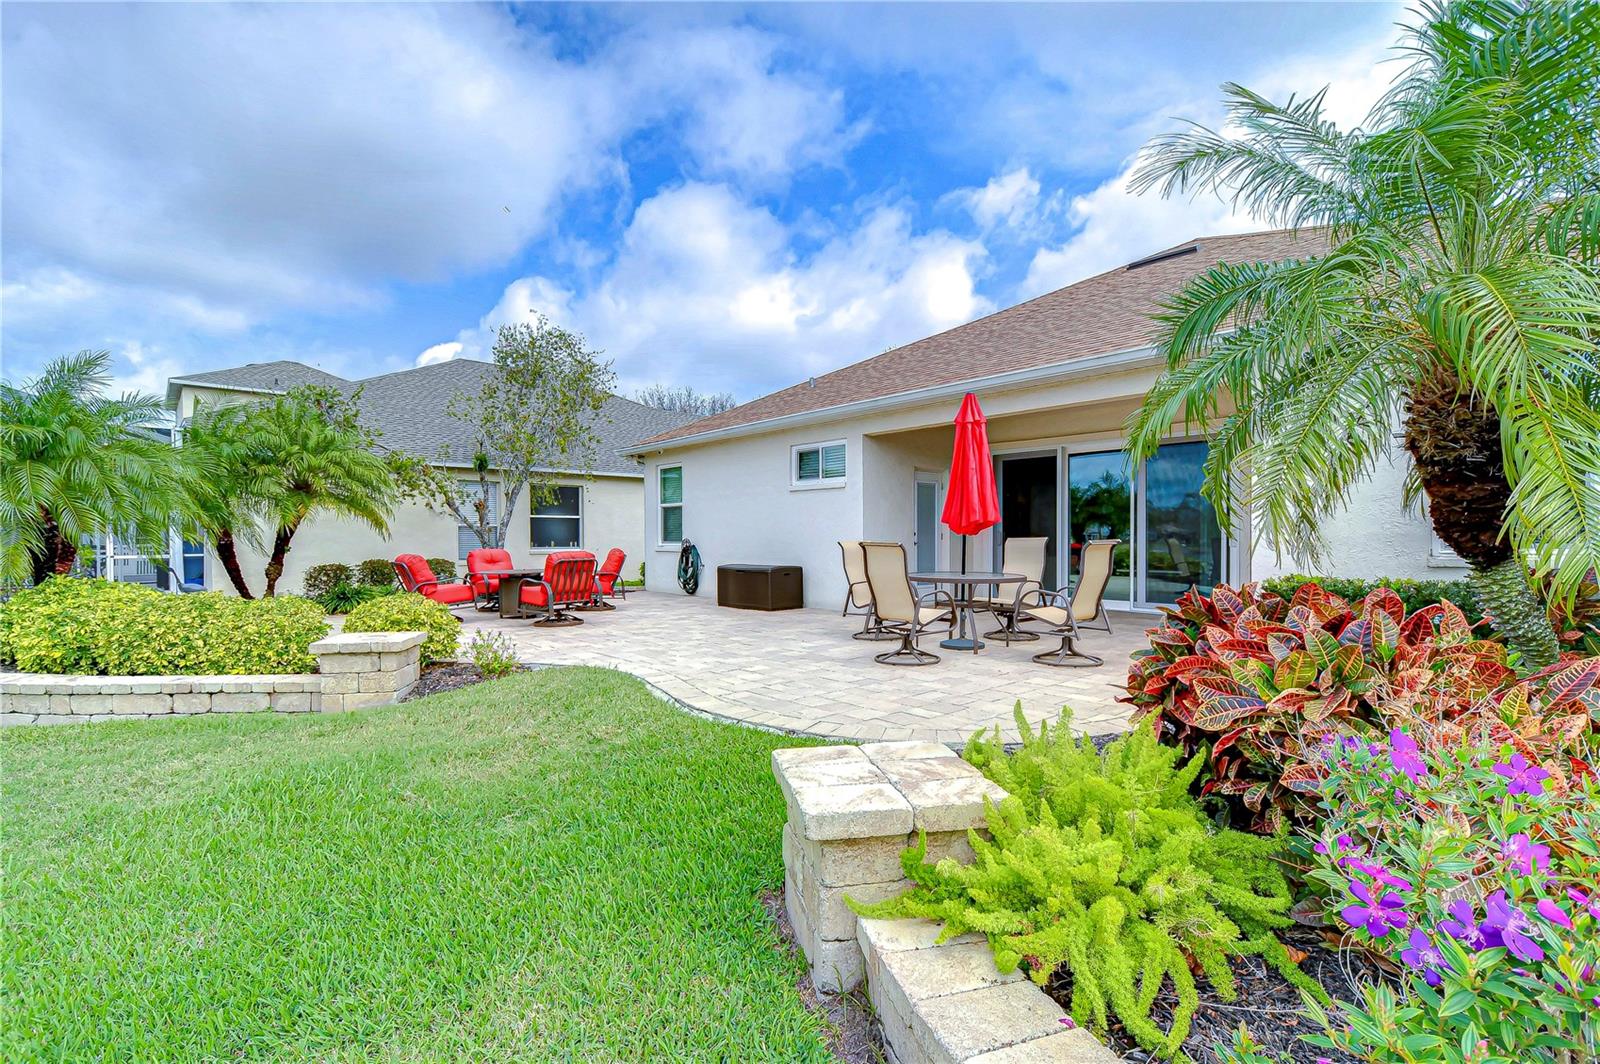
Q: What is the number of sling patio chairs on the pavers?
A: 4